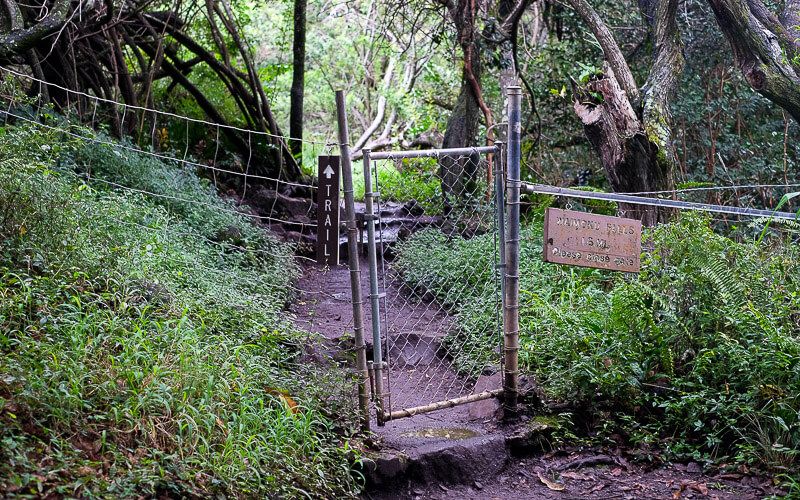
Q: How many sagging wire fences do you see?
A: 1